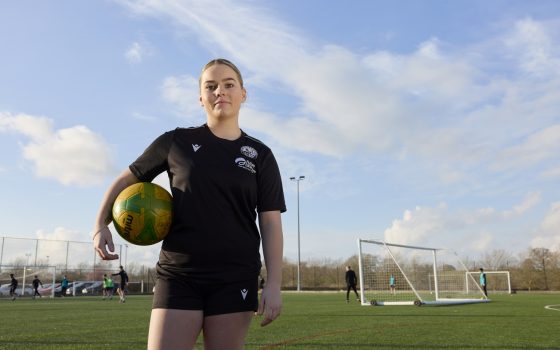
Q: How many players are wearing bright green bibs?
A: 2